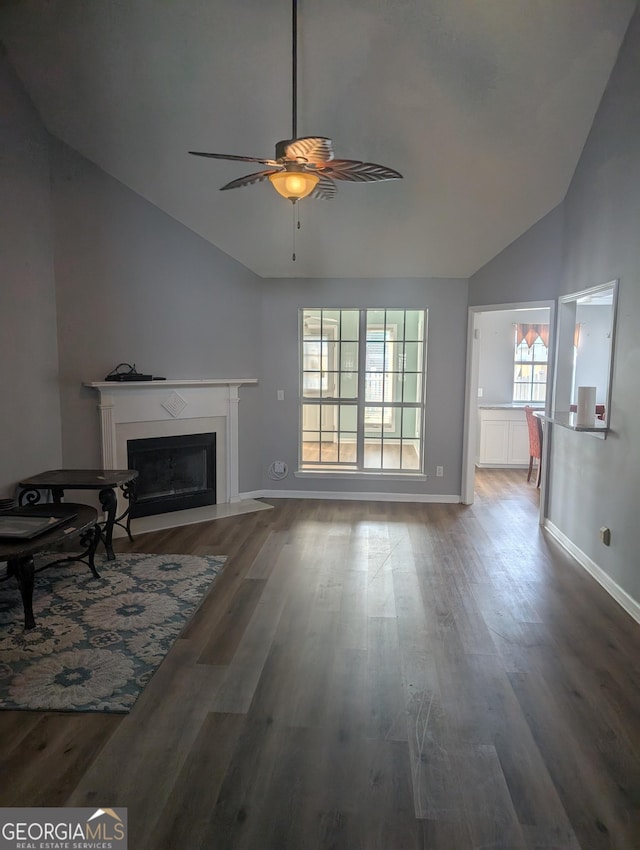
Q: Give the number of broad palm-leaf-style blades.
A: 5